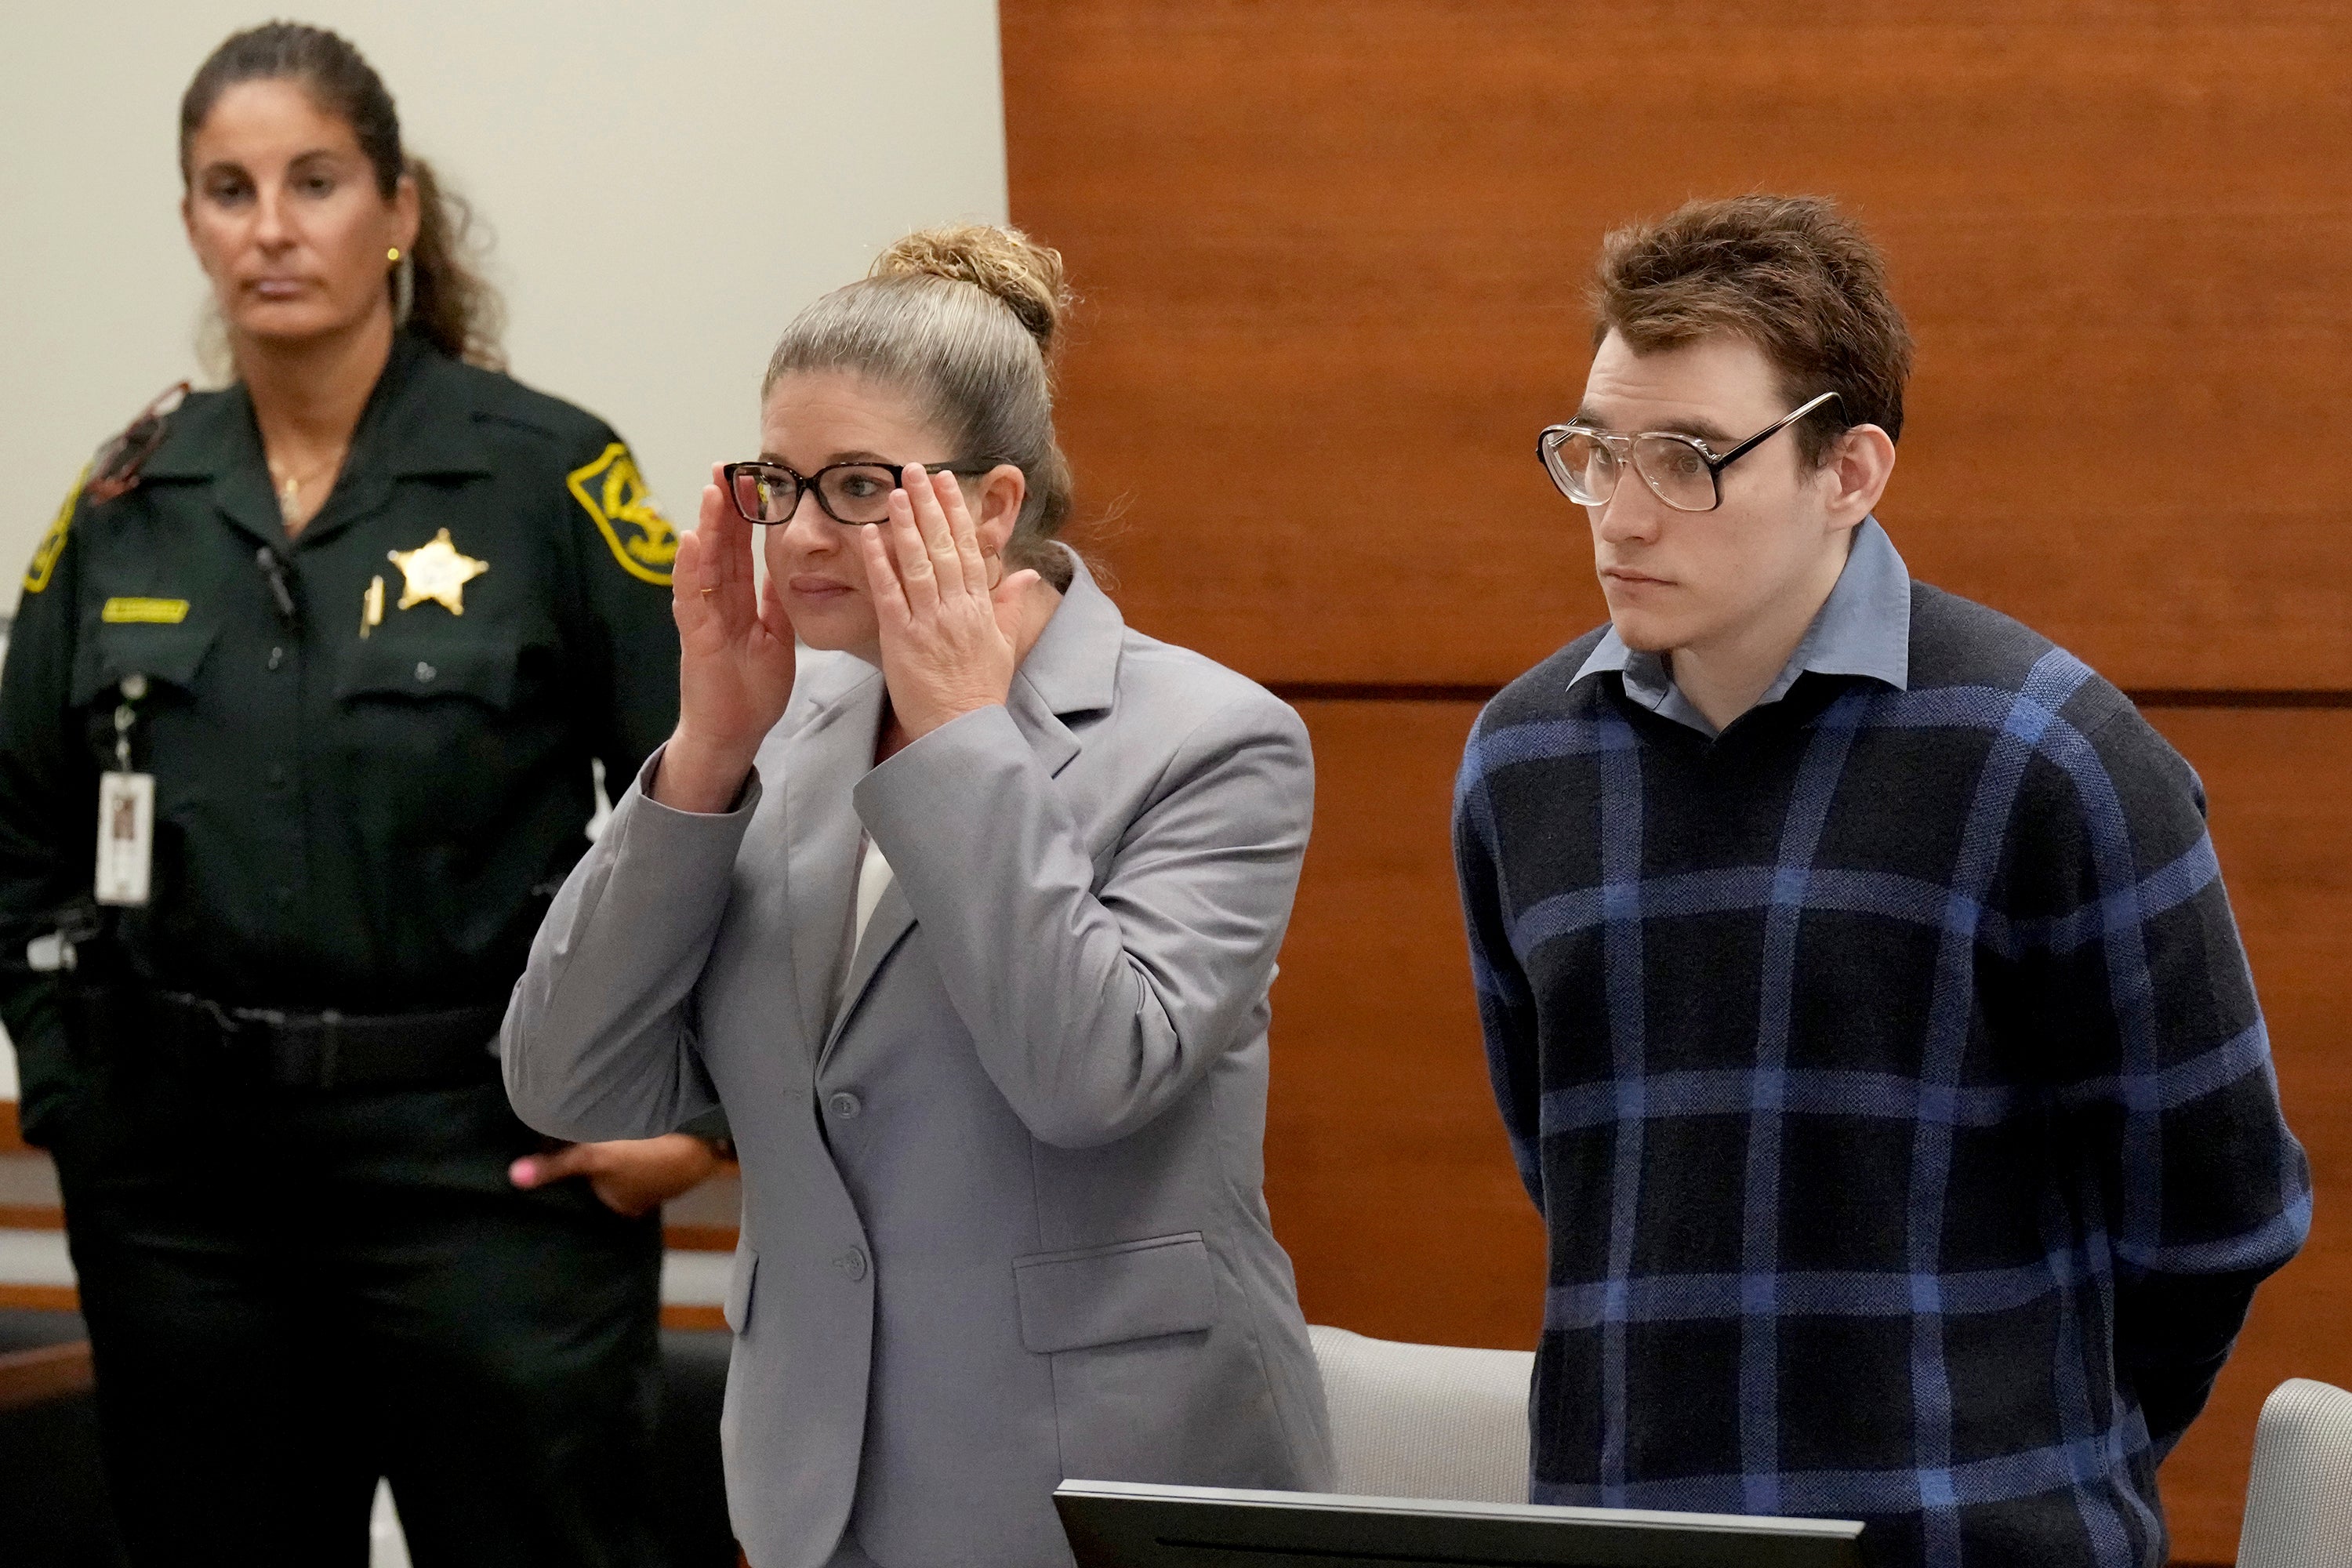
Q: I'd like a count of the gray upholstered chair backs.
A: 2